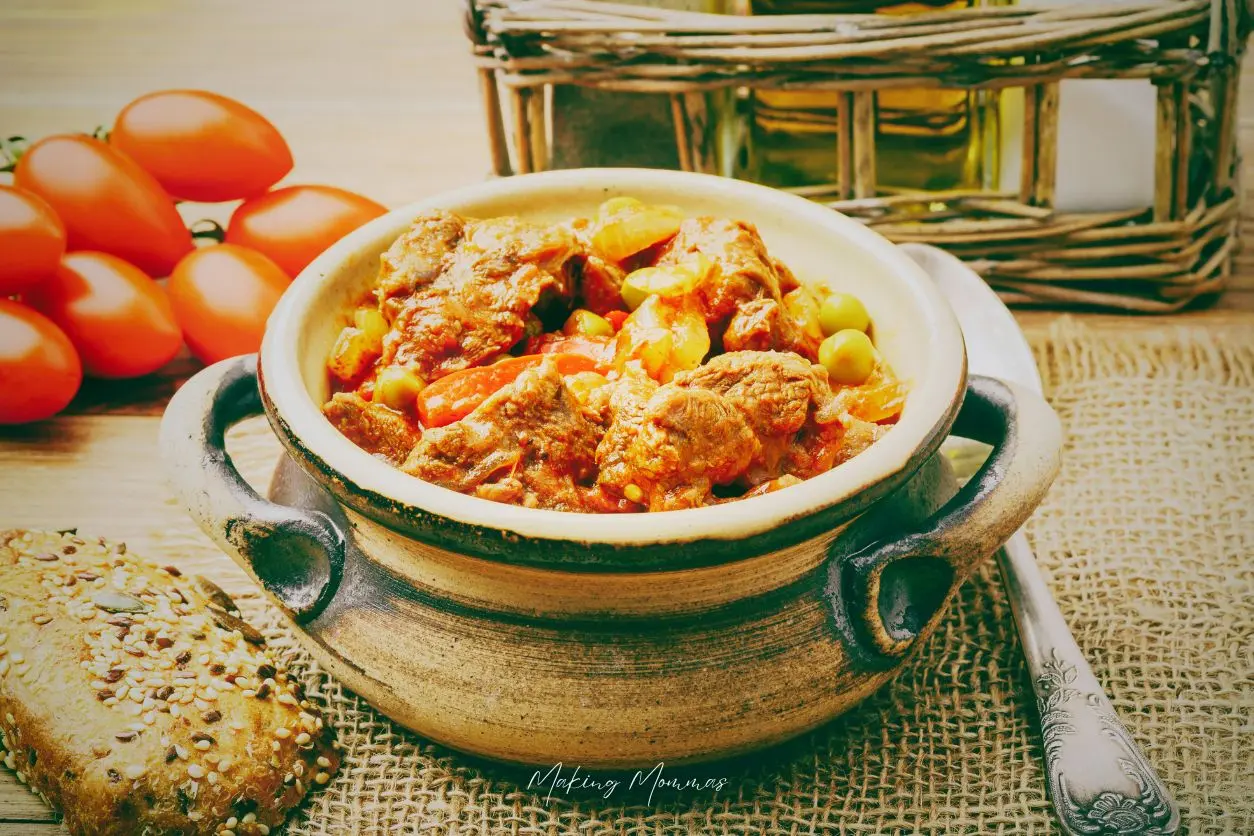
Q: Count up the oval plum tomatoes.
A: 7